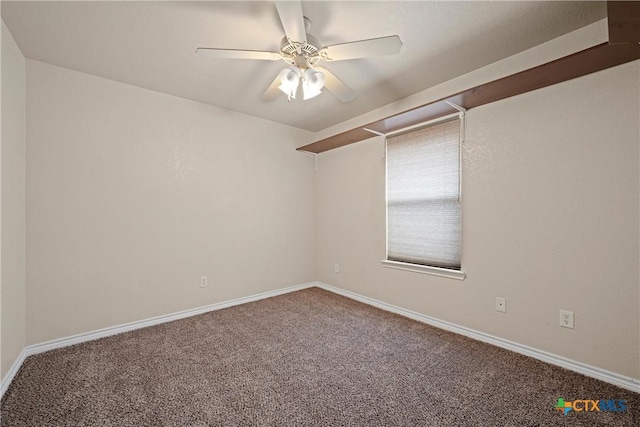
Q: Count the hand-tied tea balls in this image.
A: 0